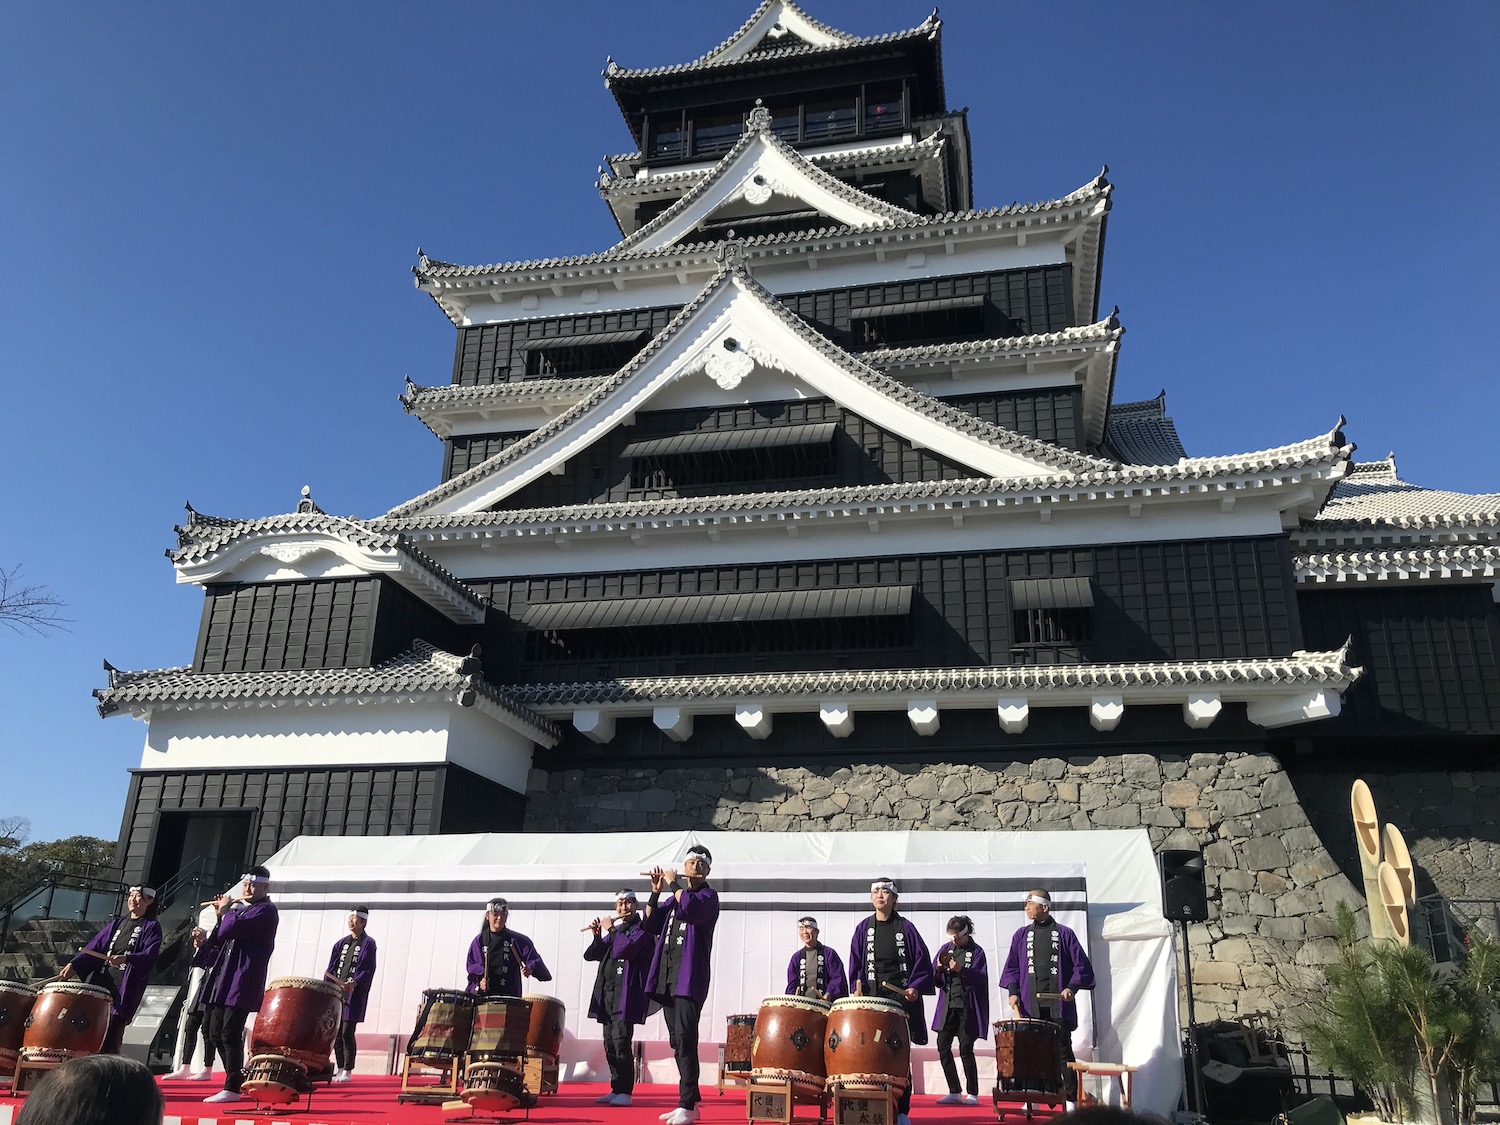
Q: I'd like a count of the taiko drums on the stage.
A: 12